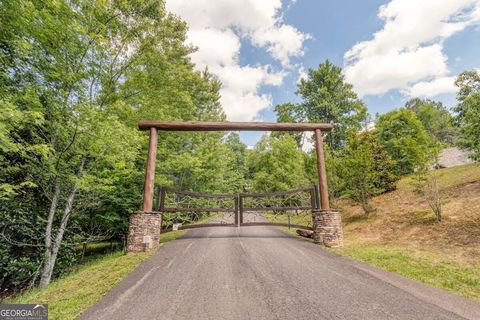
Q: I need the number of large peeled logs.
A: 3